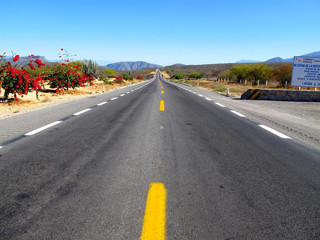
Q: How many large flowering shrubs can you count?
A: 2